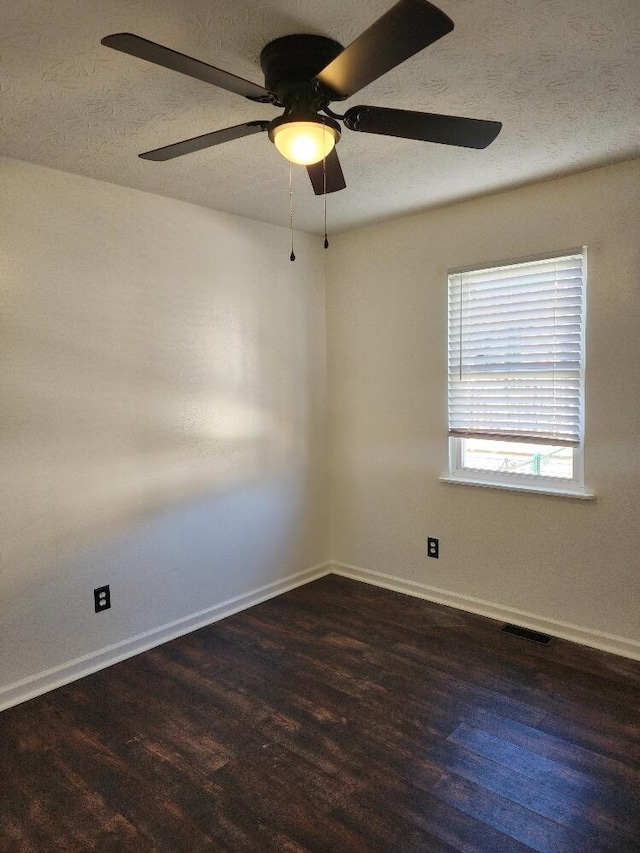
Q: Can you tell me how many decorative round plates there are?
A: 0